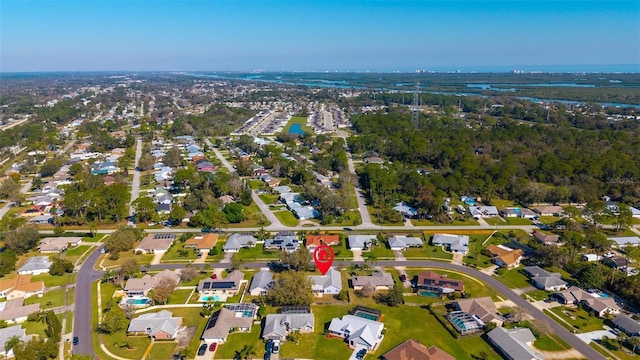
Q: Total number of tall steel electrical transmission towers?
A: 1